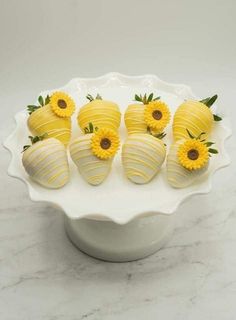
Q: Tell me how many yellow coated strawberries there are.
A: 4